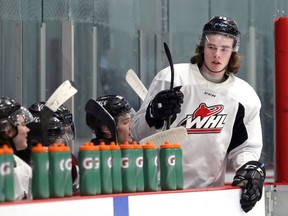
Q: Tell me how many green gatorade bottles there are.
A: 14